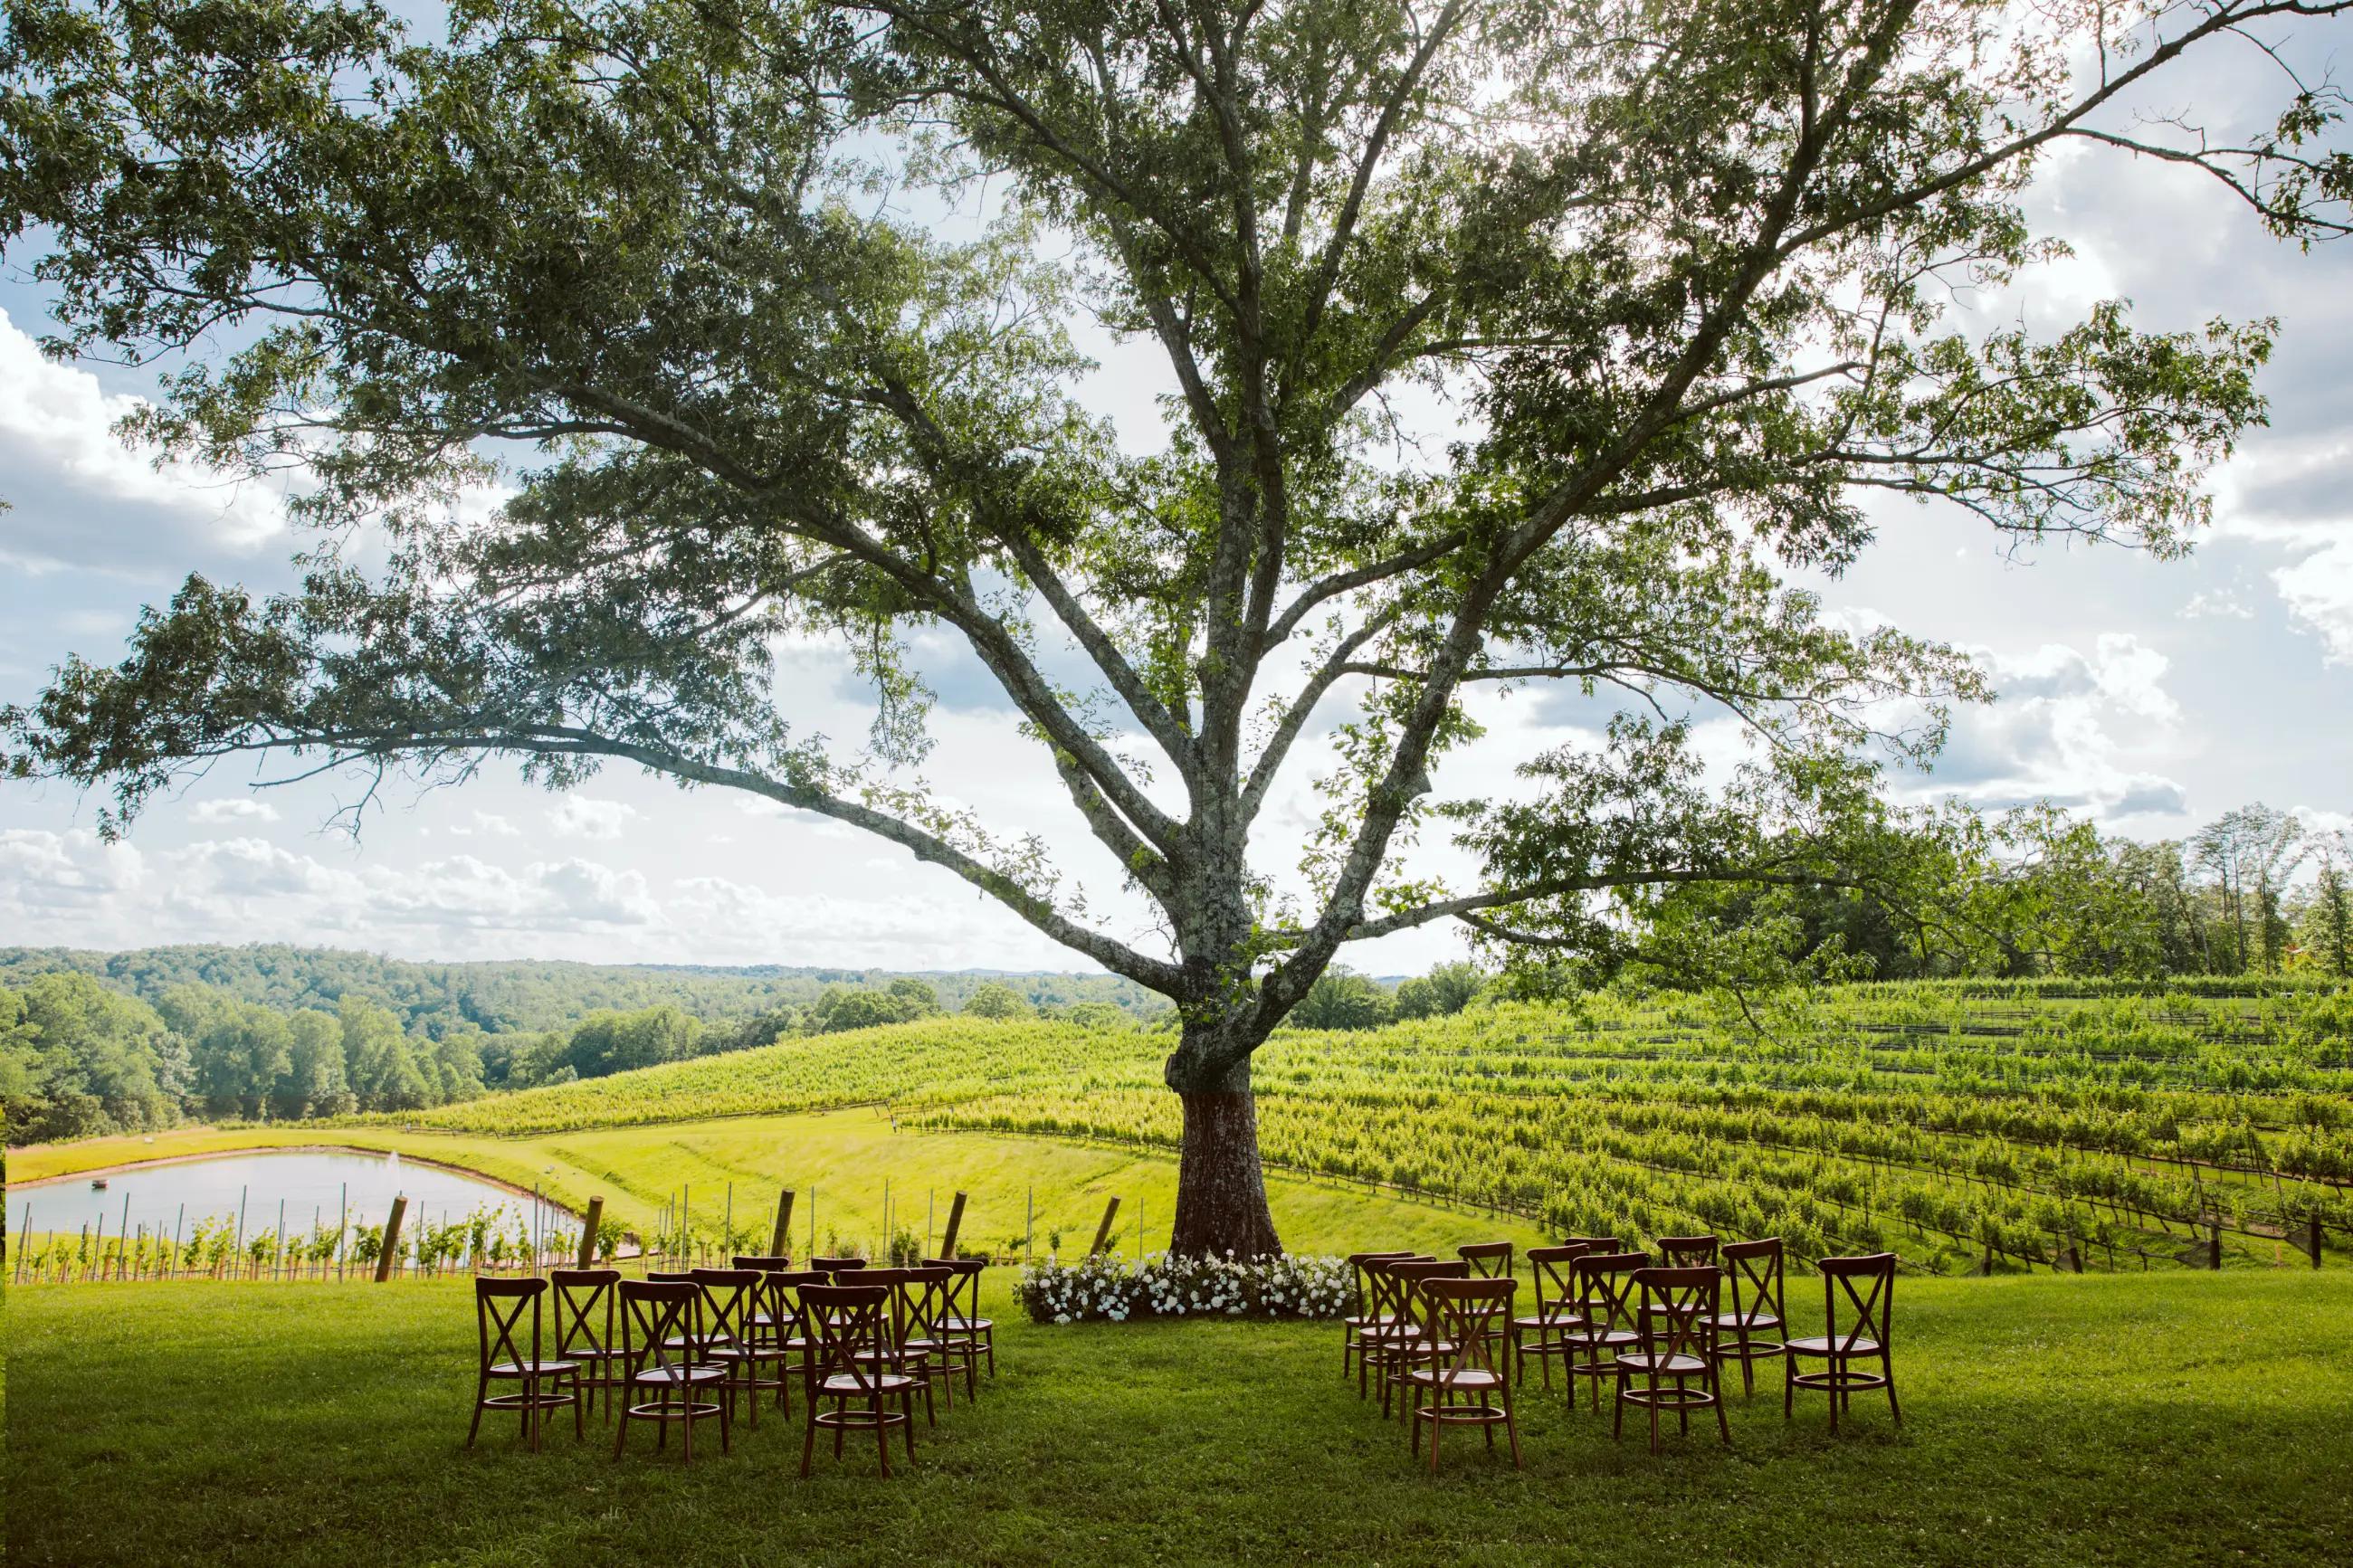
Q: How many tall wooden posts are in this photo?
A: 5